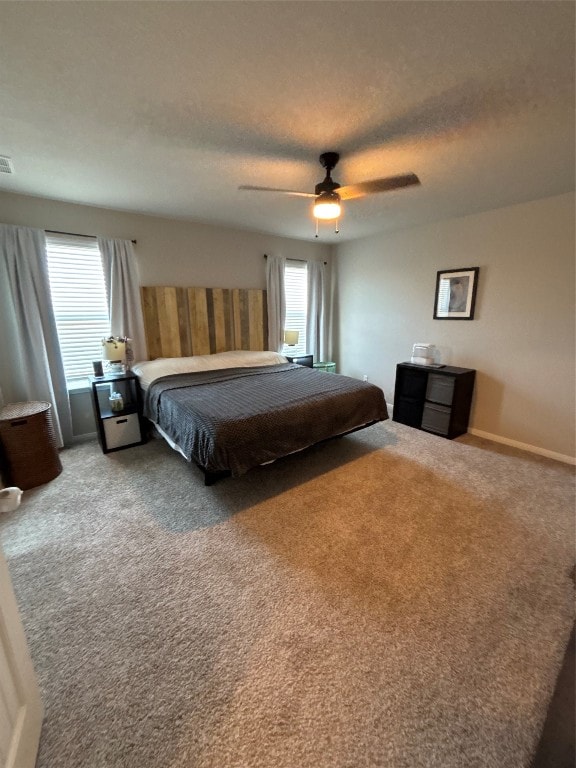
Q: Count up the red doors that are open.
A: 0